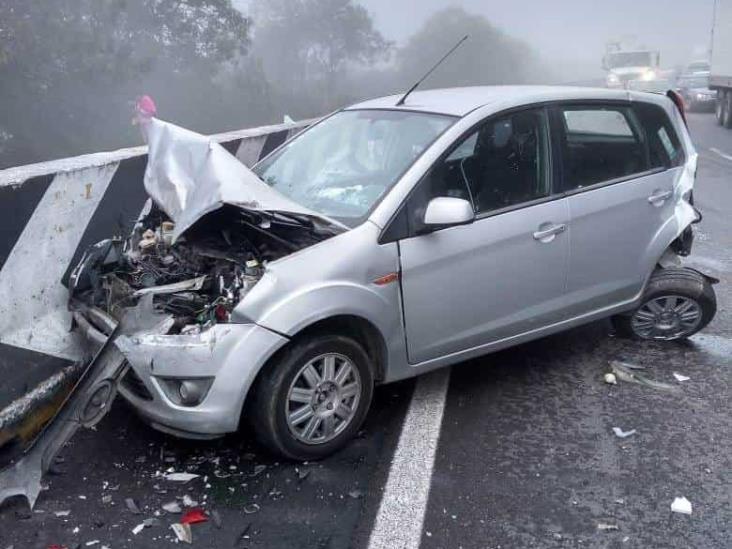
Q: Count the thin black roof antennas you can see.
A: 1